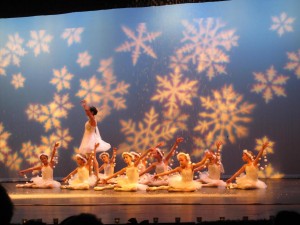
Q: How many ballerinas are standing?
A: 1